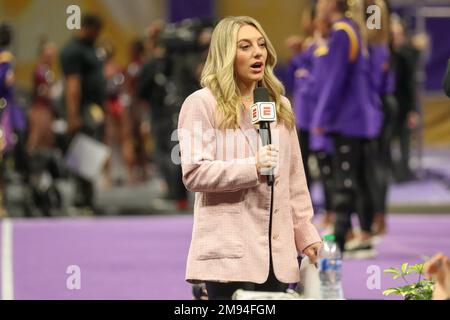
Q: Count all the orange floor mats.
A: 0